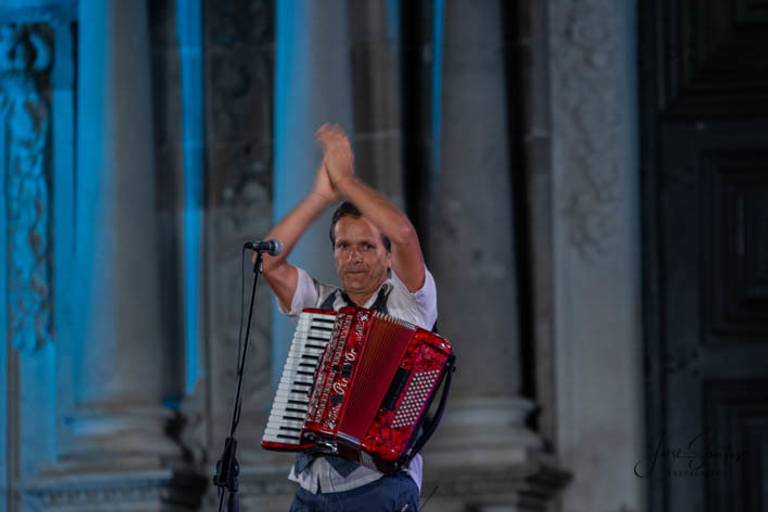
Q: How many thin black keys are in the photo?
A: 14